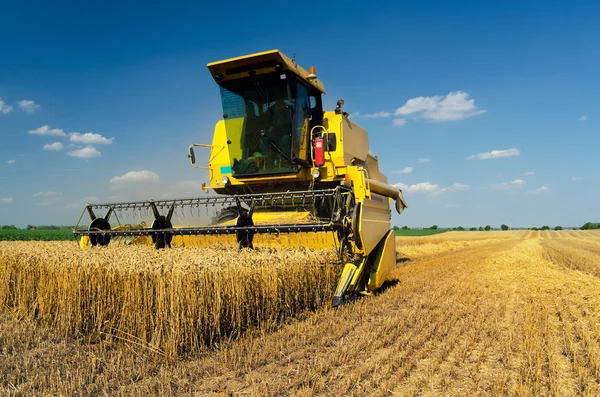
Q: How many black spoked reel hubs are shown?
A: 3